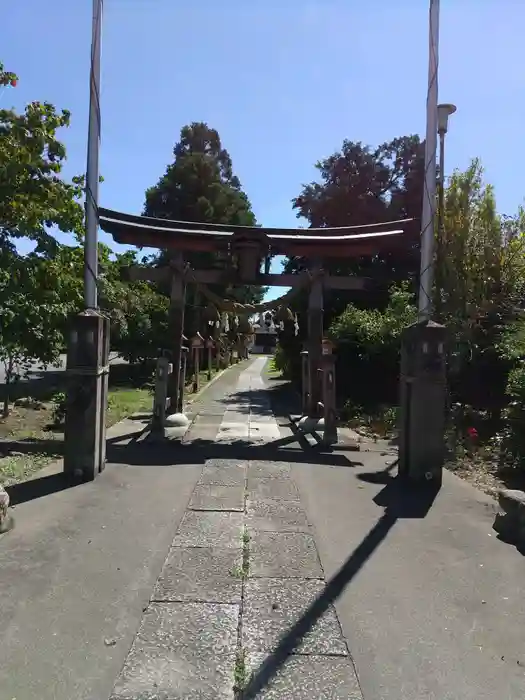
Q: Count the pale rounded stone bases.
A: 2